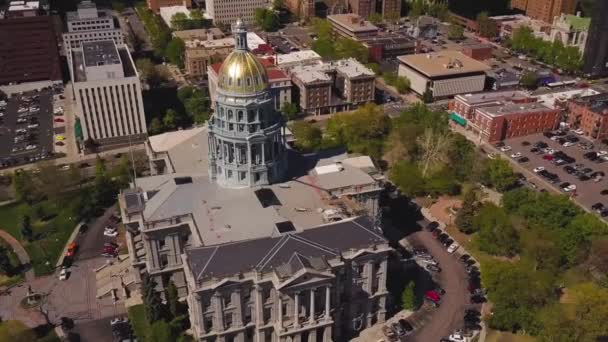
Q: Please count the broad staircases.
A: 1